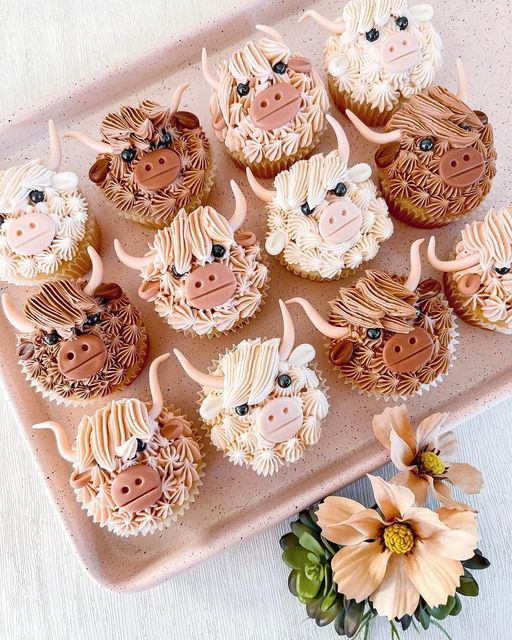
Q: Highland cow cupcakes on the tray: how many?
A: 12